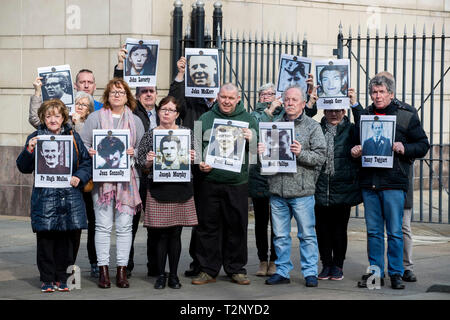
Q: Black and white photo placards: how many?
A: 11